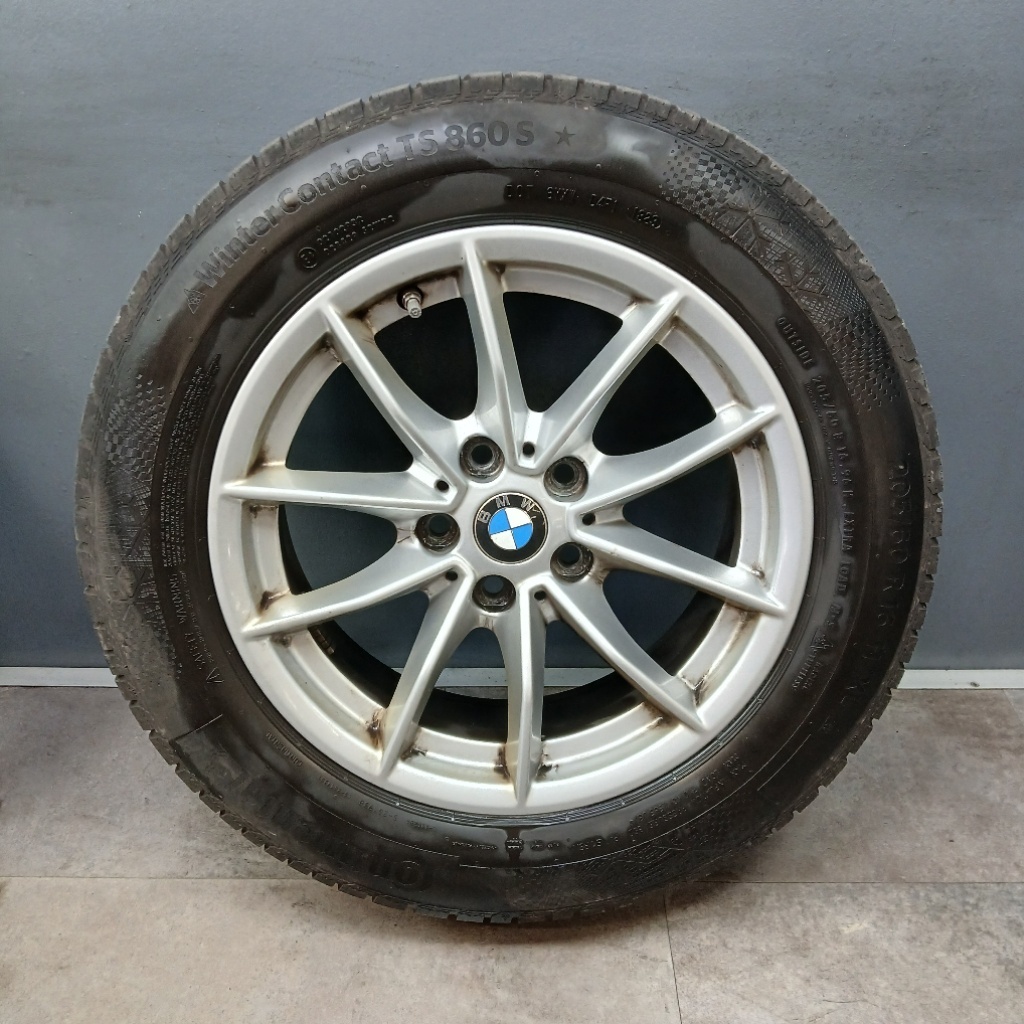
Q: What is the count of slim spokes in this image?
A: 10